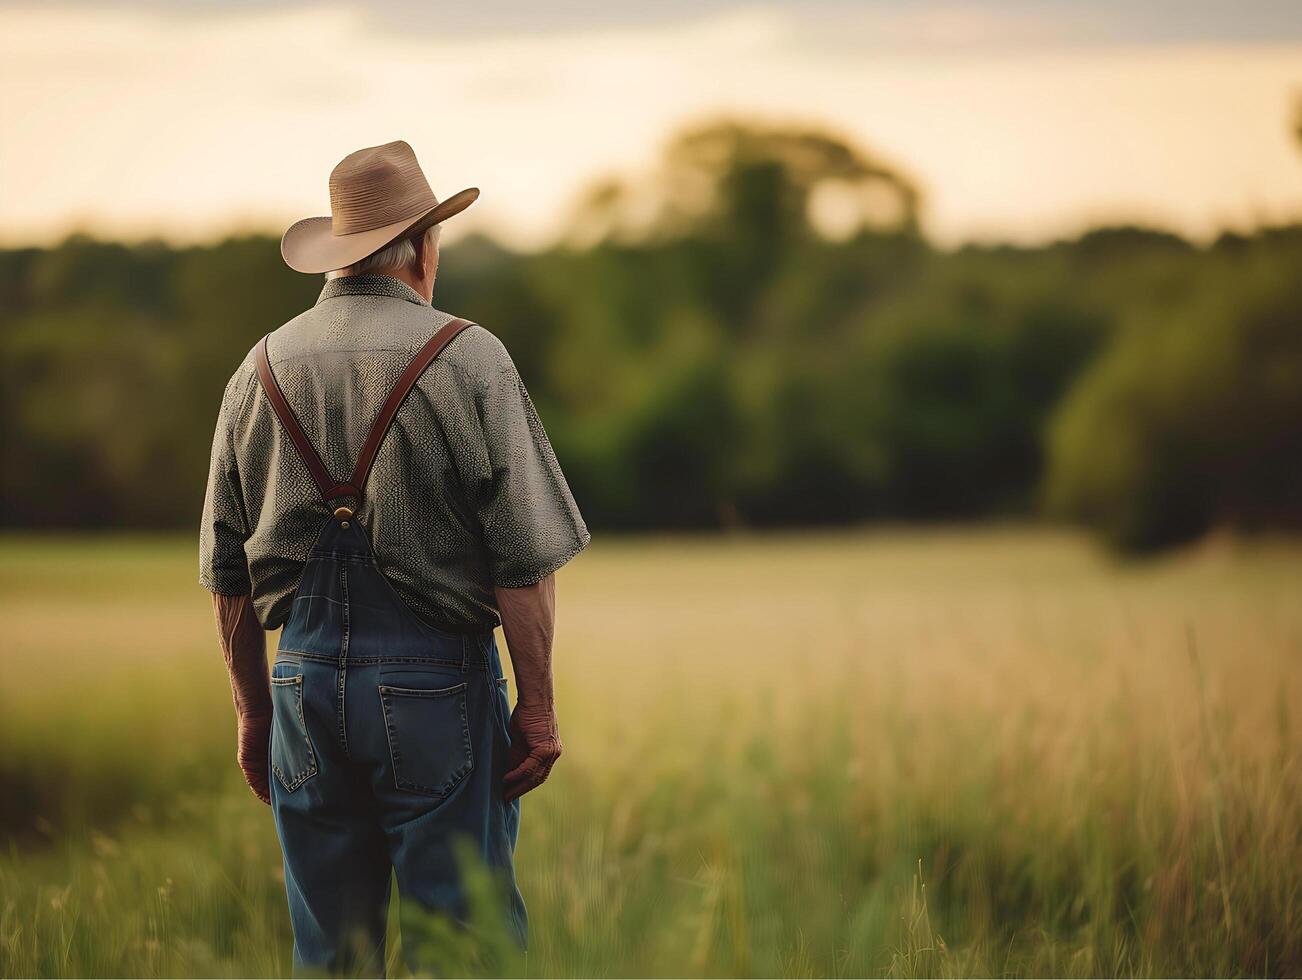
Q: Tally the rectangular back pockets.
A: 2